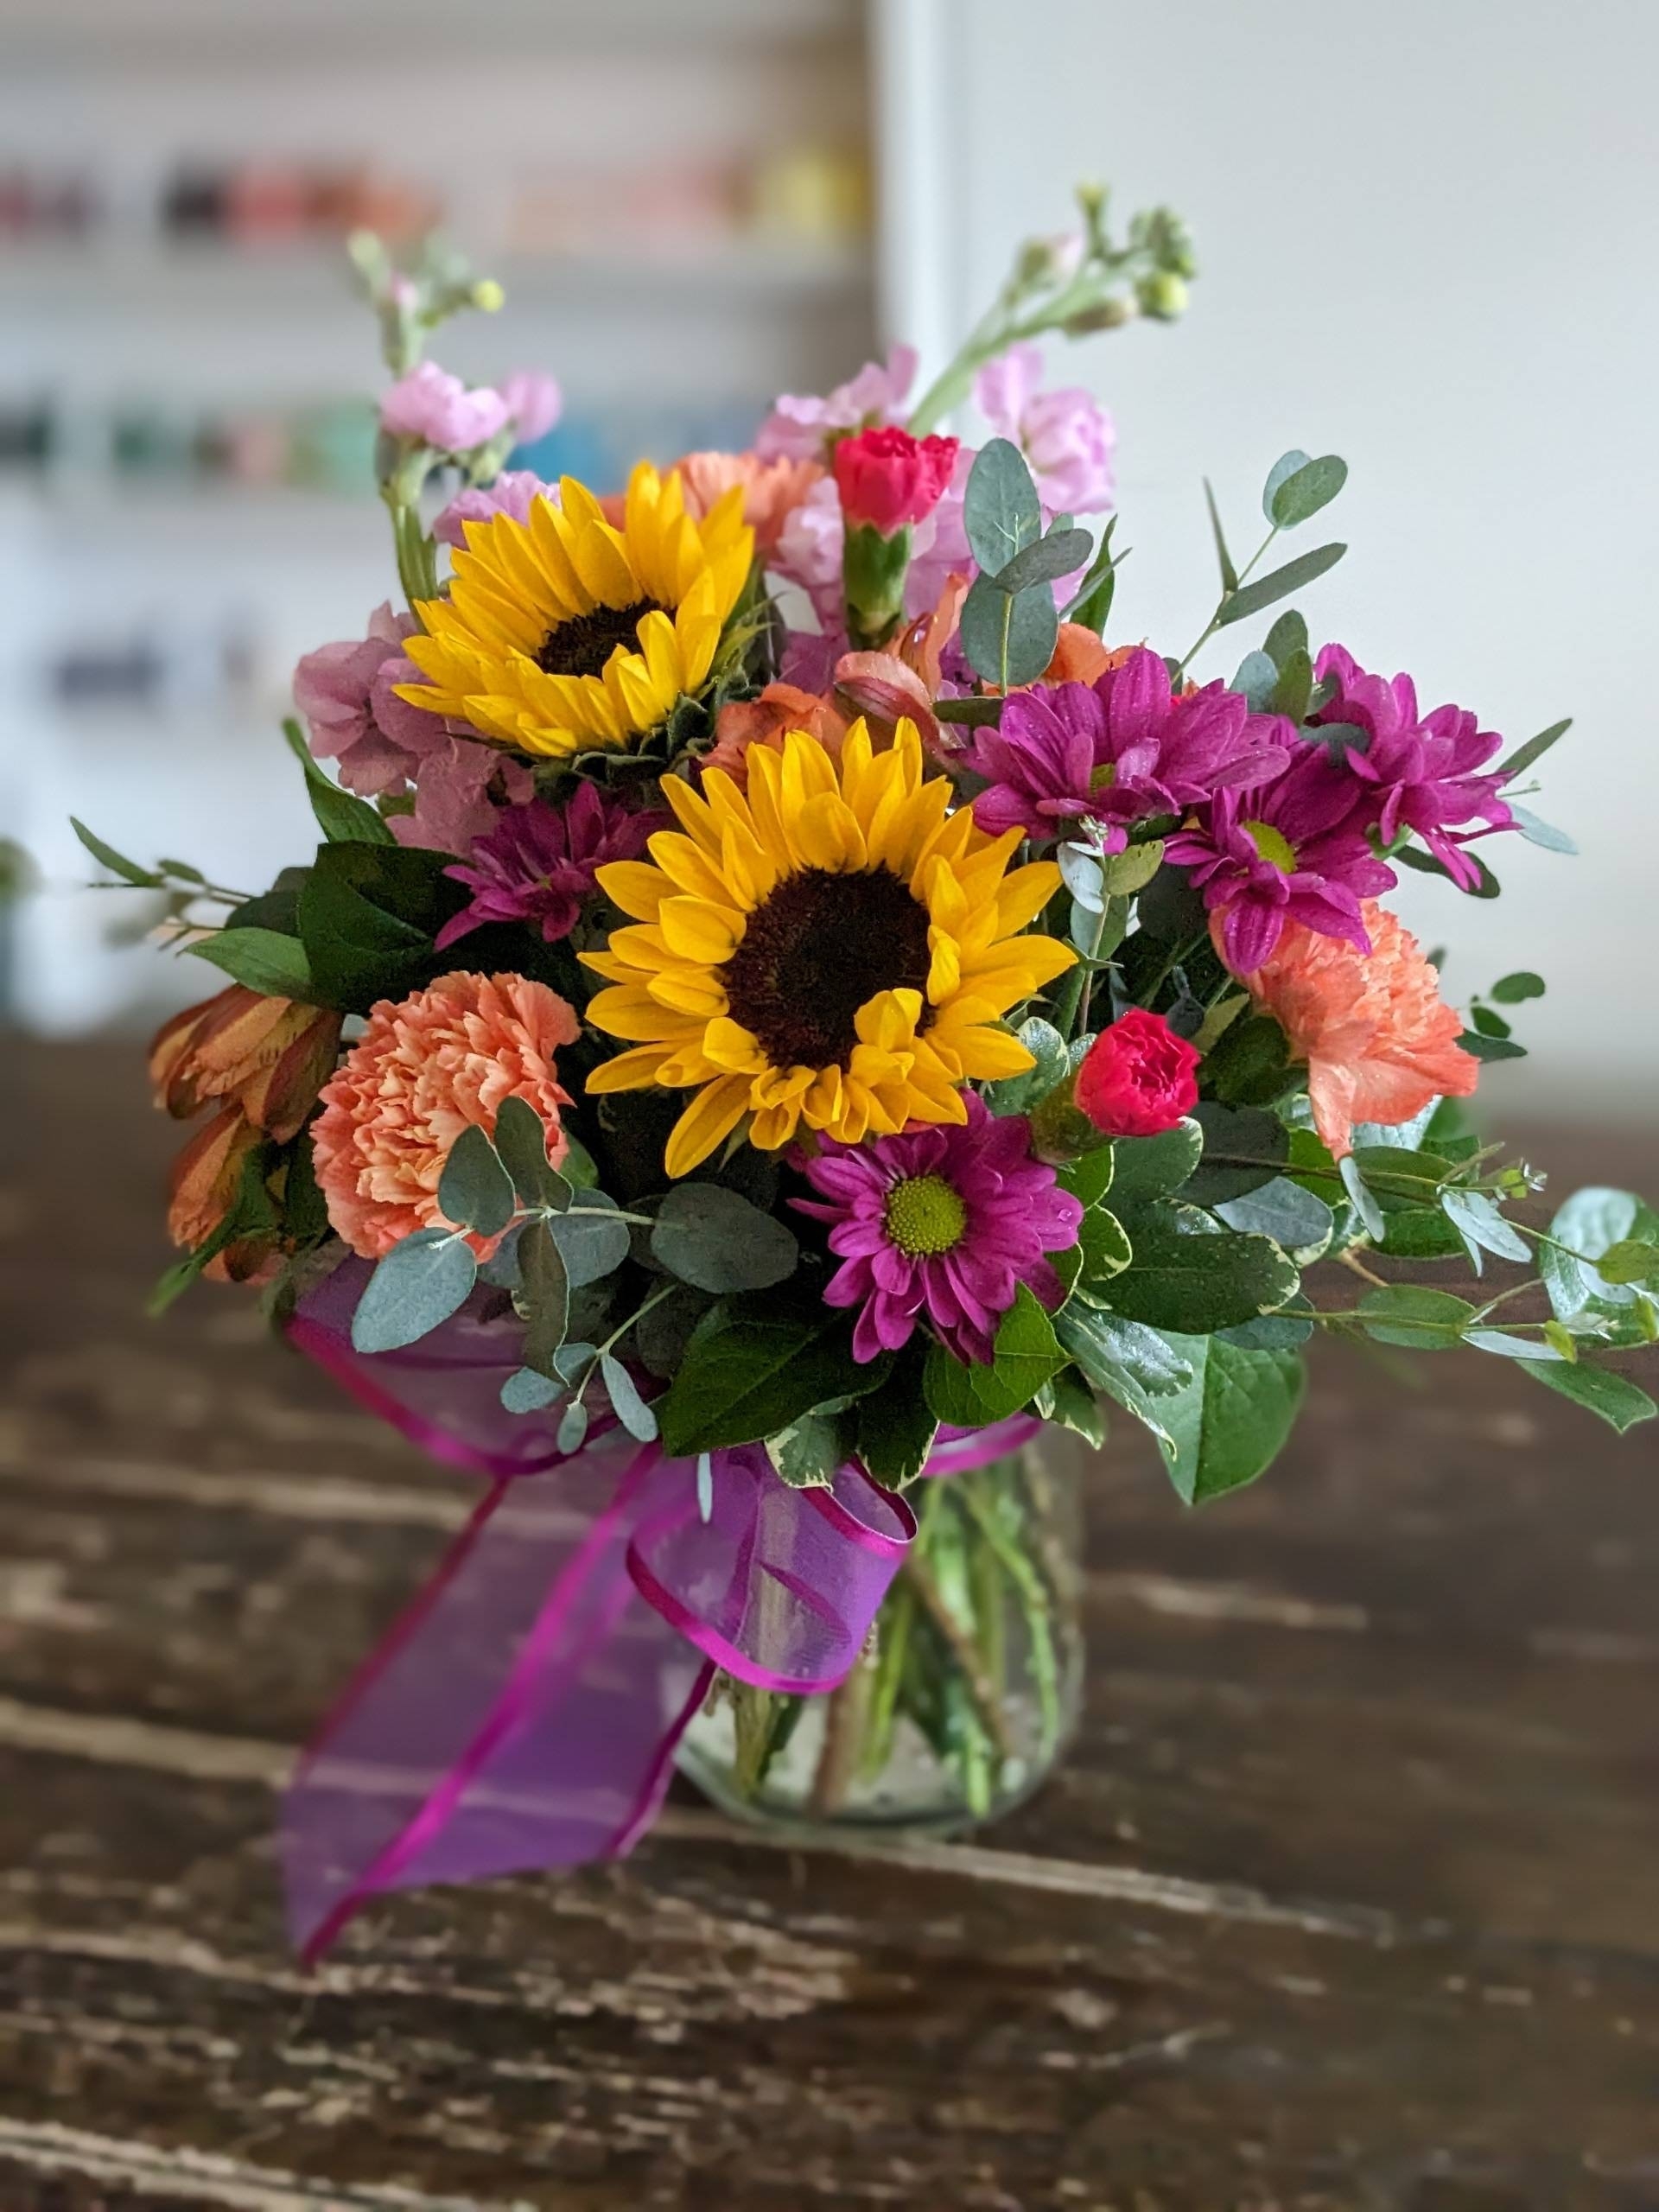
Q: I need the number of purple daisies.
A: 5